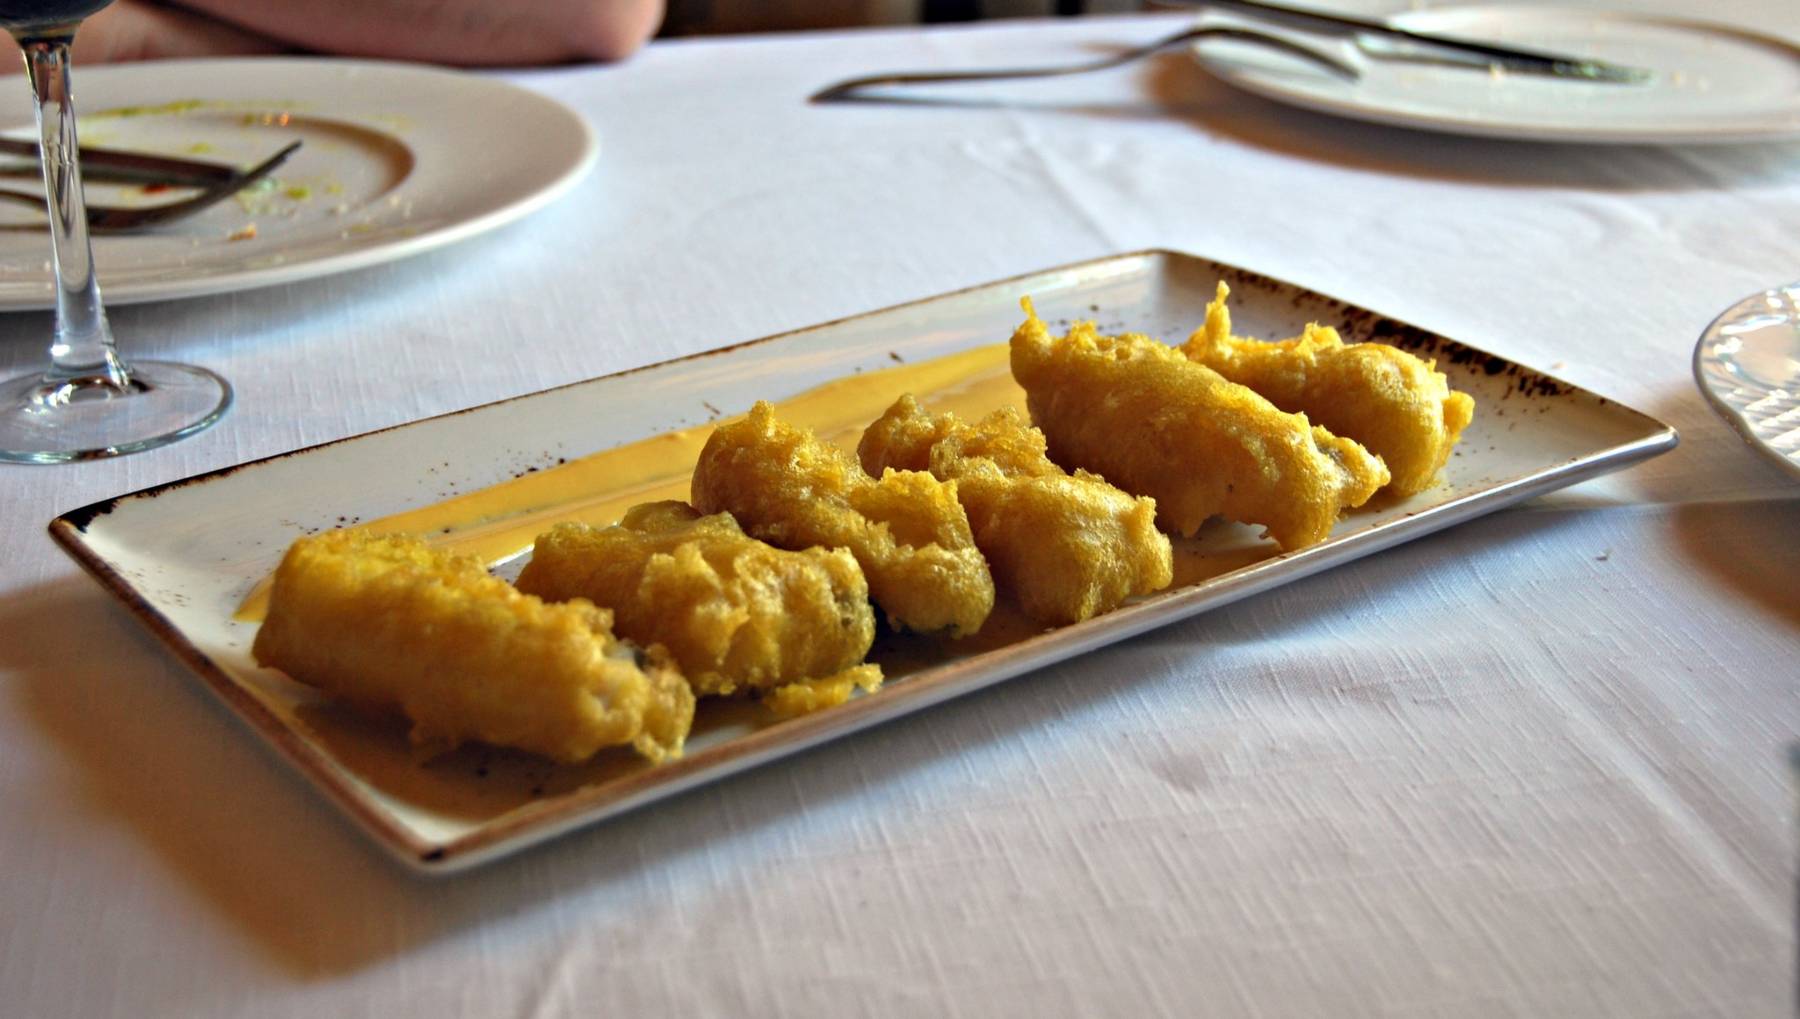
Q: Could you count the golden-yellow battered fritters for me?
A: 6